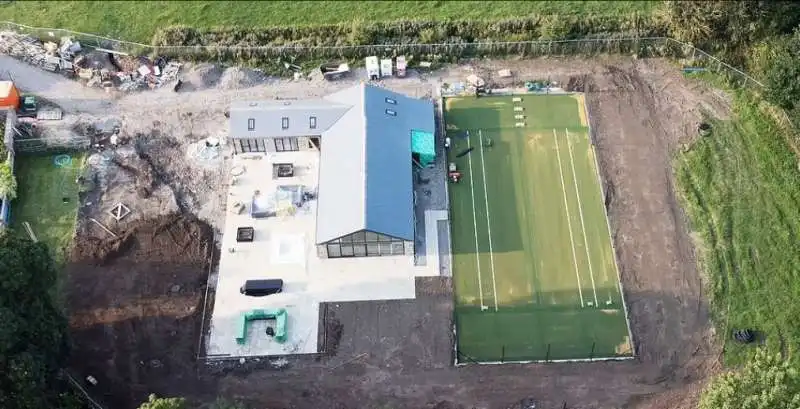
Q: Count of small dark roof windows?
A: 5